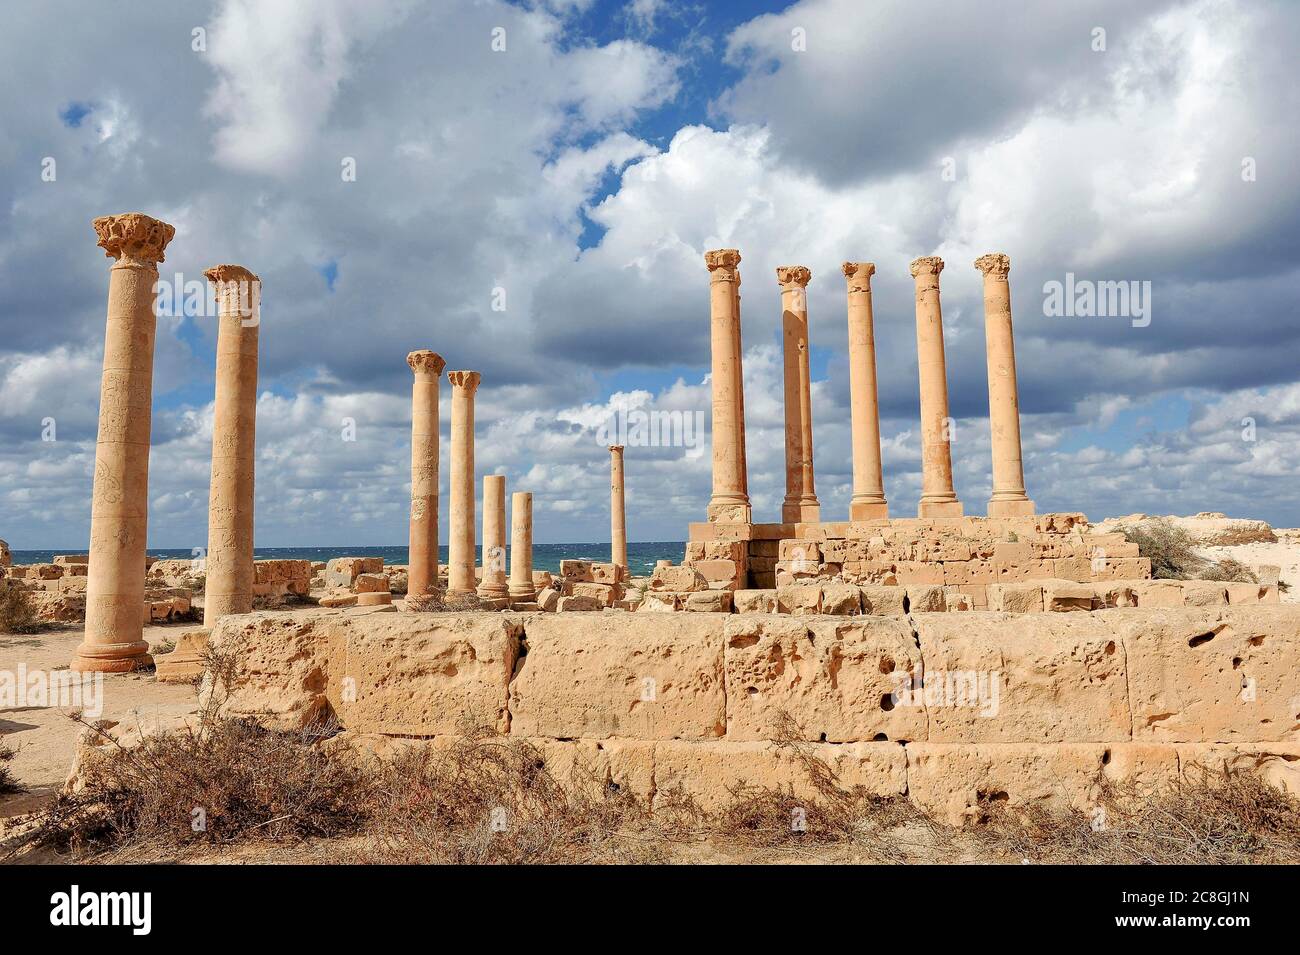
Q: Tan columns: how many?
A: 12